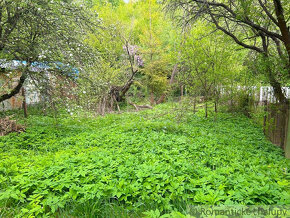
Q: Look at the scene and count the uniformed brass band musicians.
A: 0